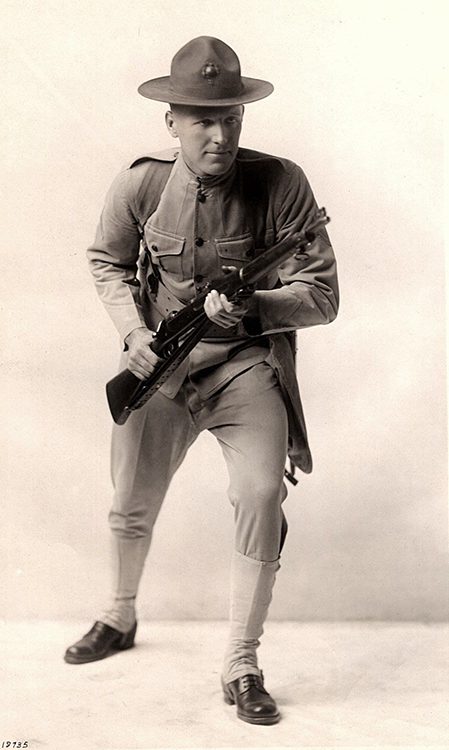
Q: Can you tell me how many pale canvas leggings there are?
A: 2